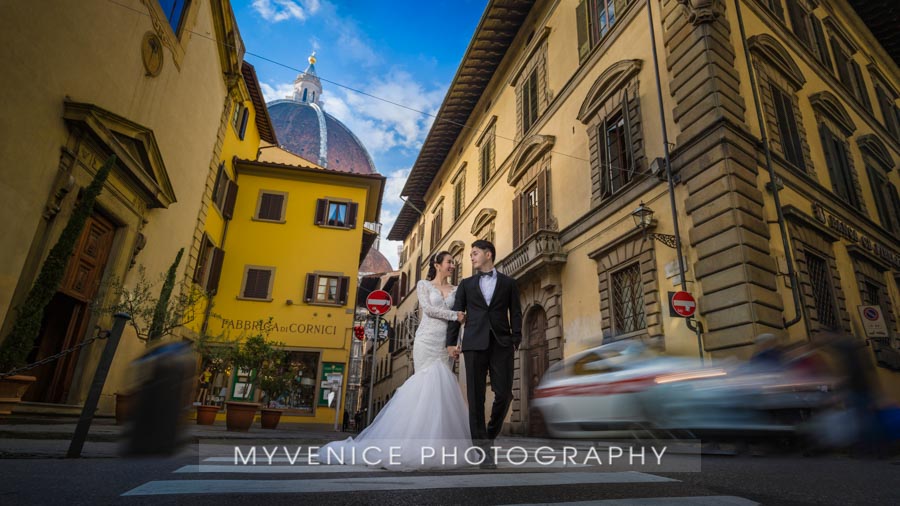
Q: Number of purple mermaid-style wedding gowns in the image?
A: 0